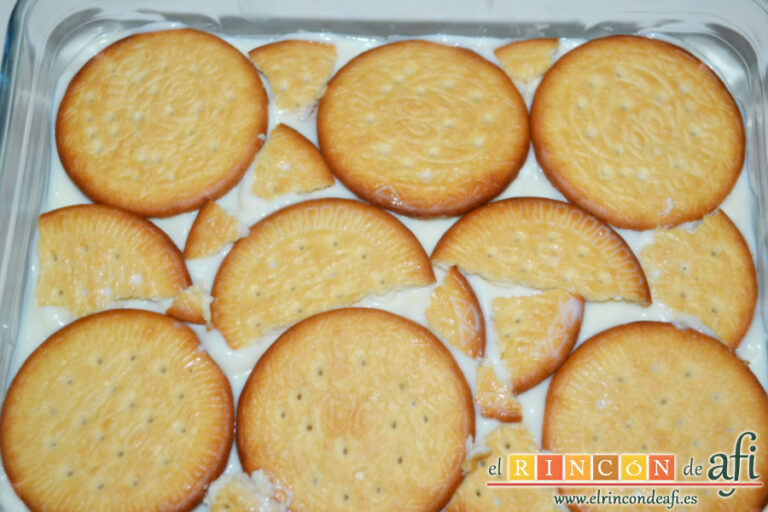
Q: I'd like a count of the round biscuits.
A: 6